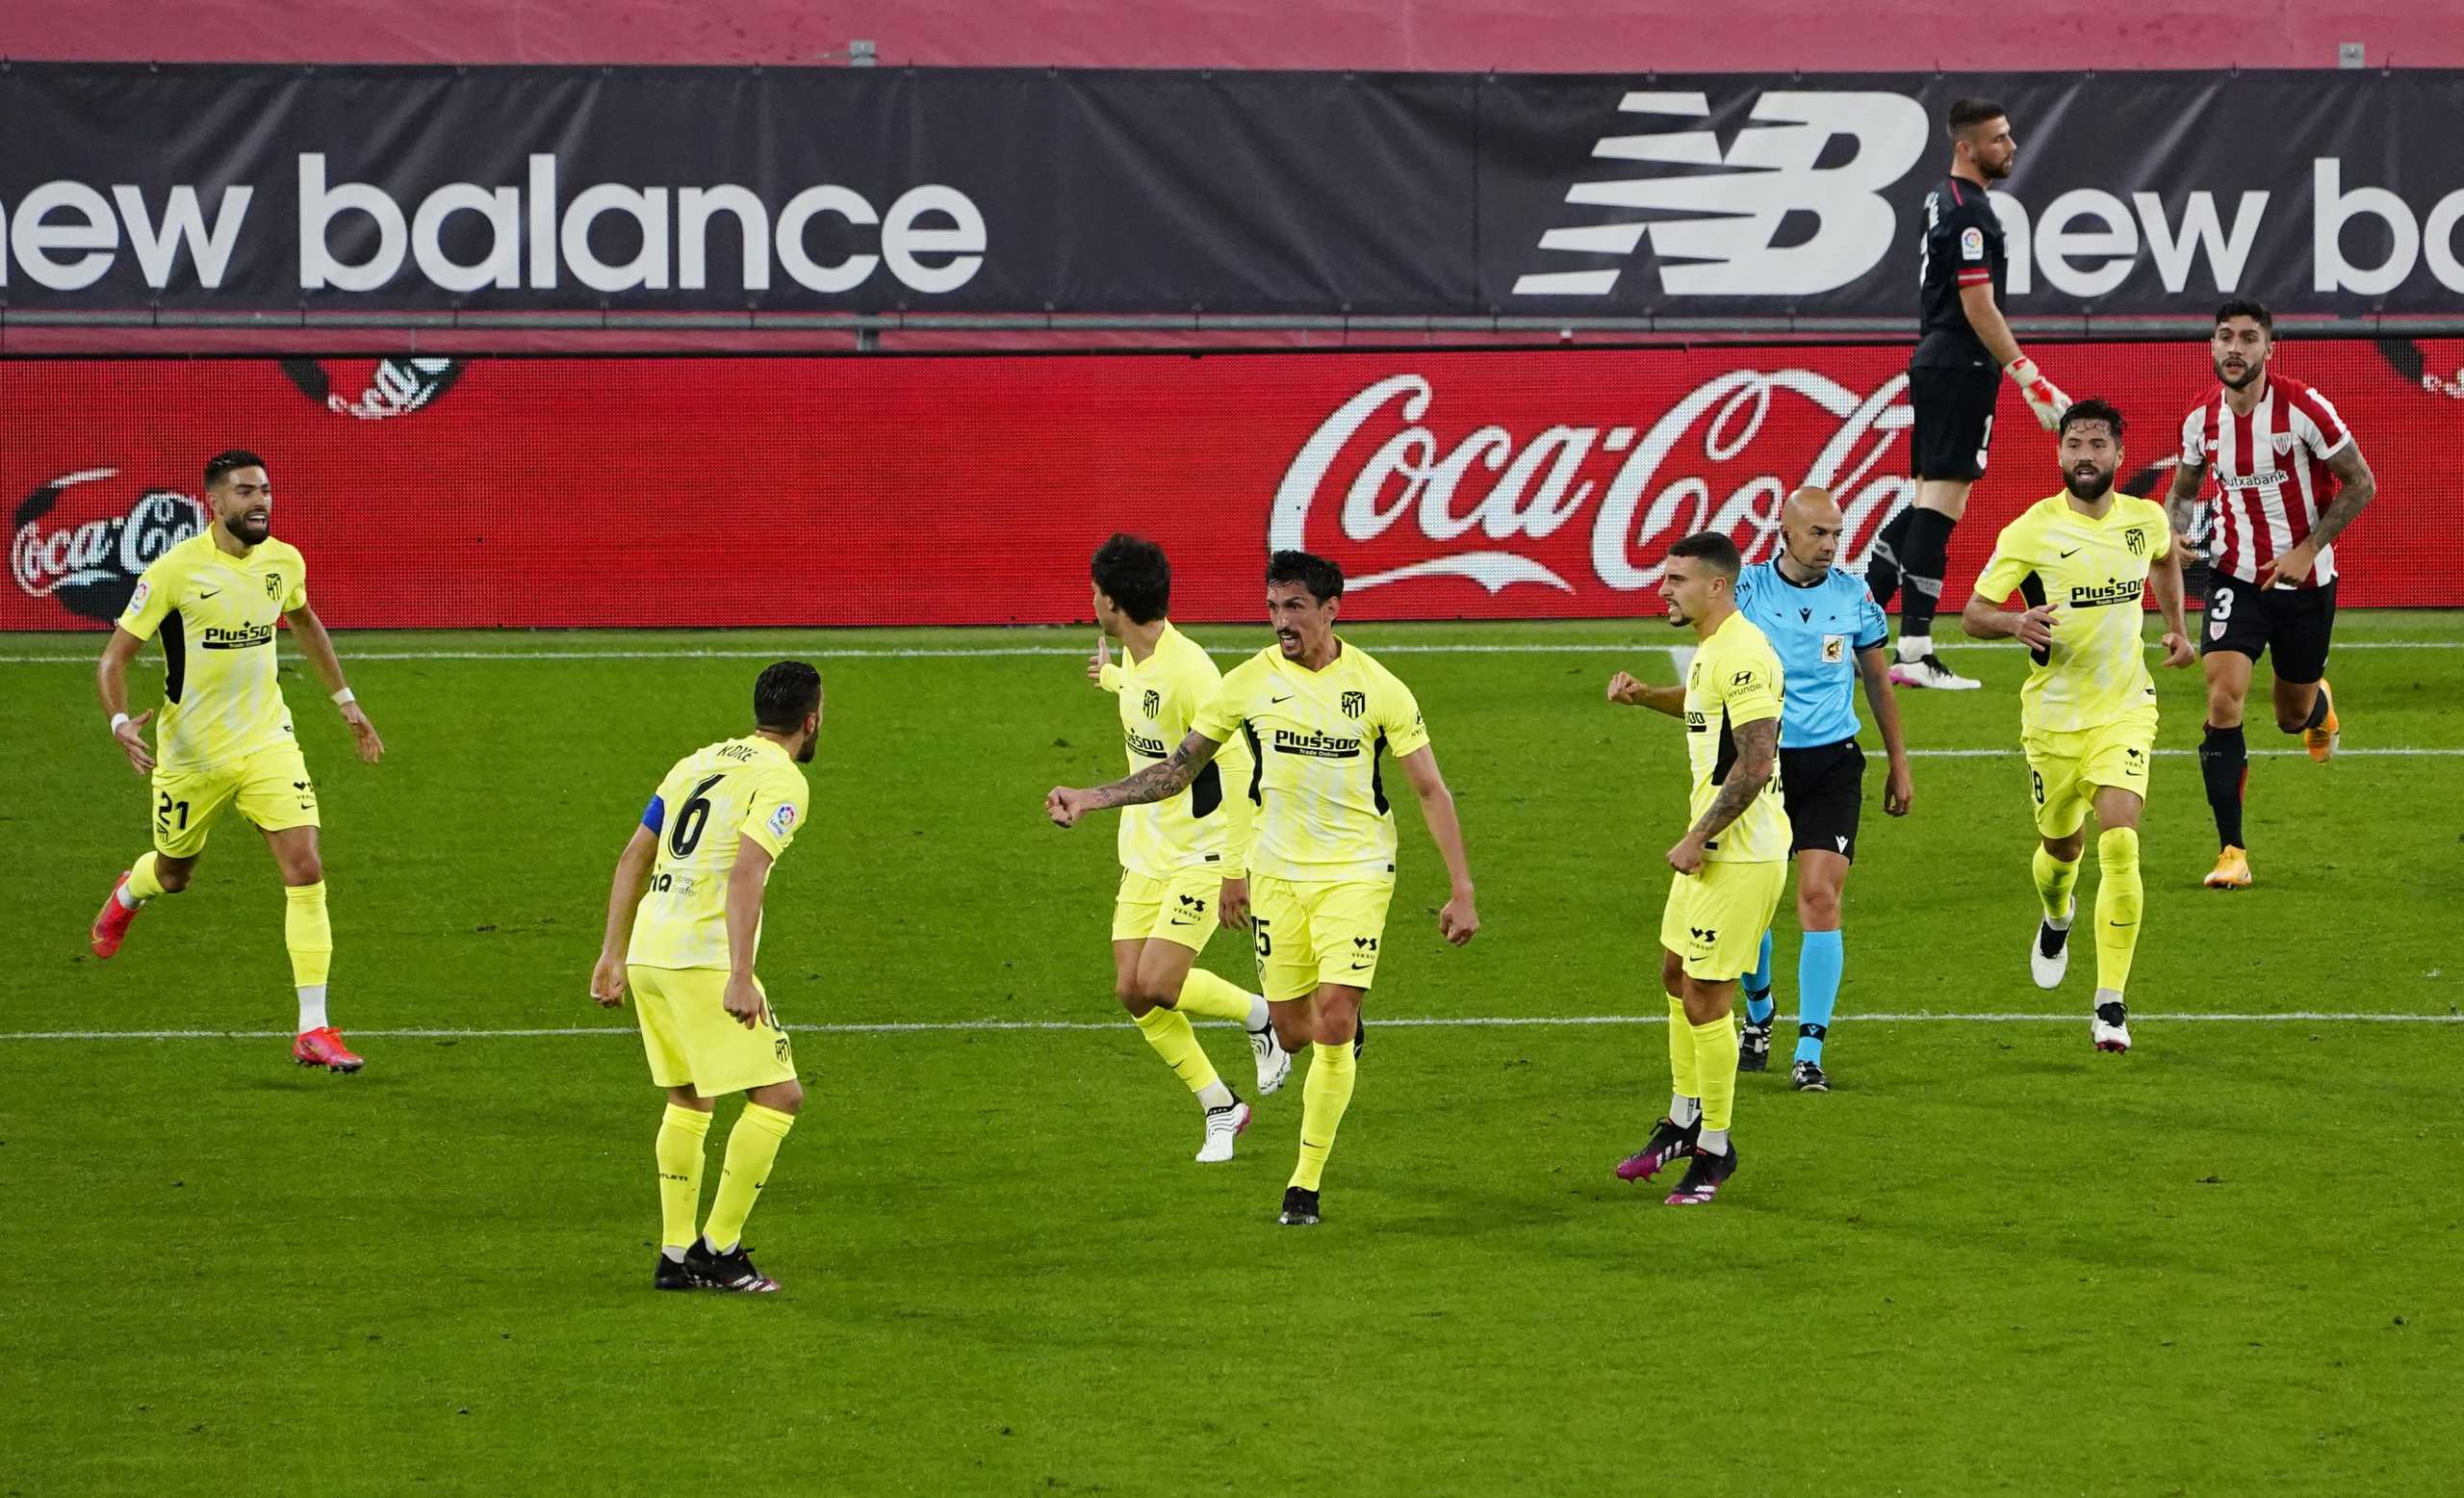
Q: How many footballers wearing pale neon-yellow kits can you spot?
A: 6